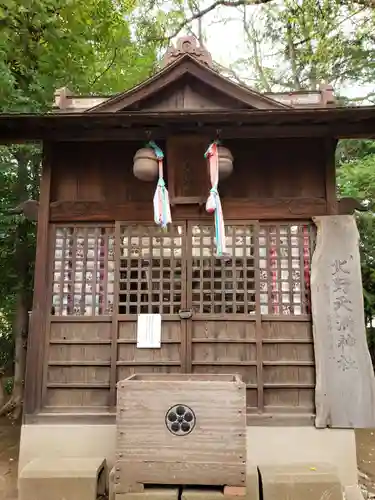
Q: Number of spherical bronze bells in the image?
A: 2